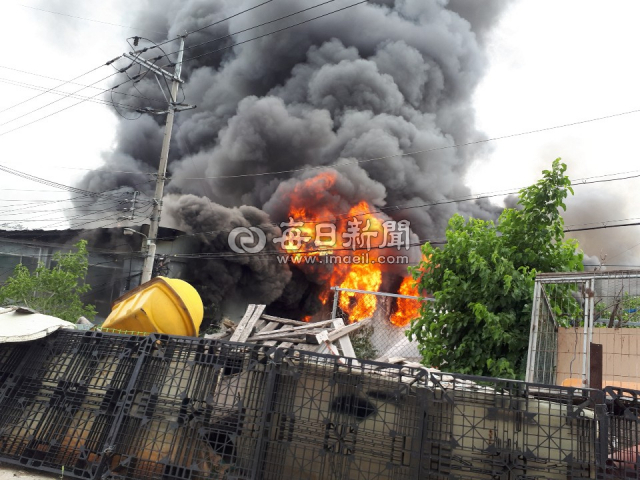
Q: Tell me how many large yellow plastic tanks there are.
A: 1